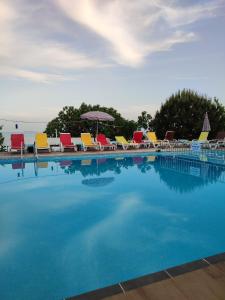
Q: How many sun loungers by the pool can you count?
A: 11